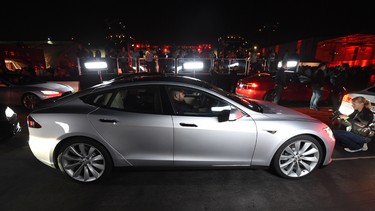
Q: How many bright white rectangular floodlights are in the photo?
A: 3